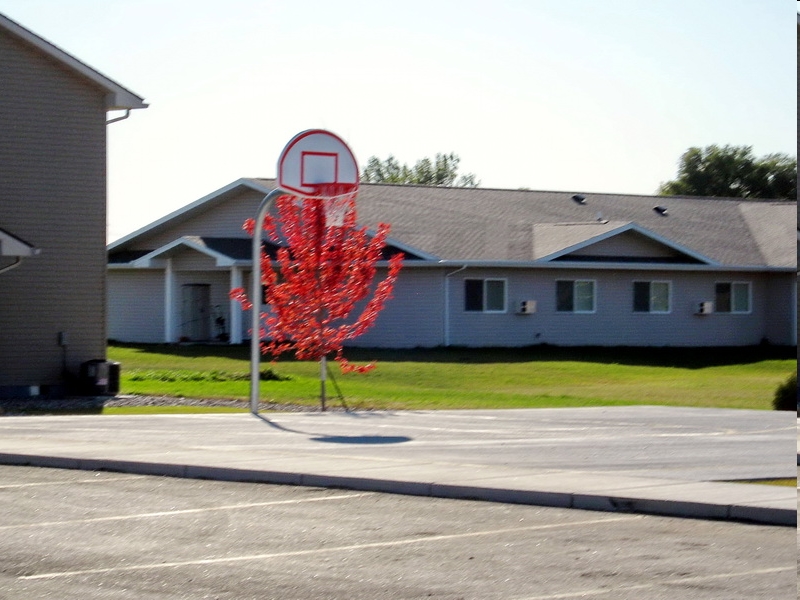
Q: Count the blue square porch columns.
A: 2